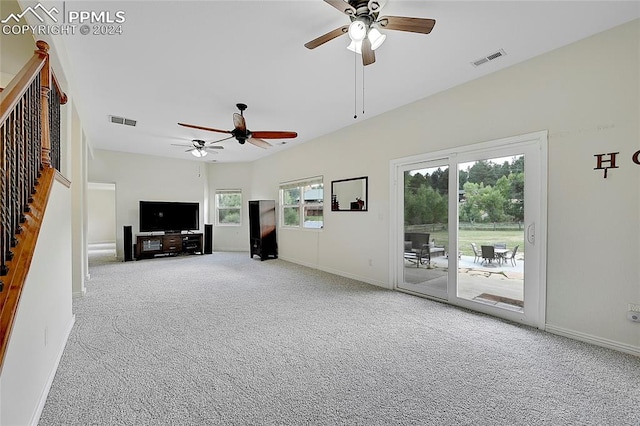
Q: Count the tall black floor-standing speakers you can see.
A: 2